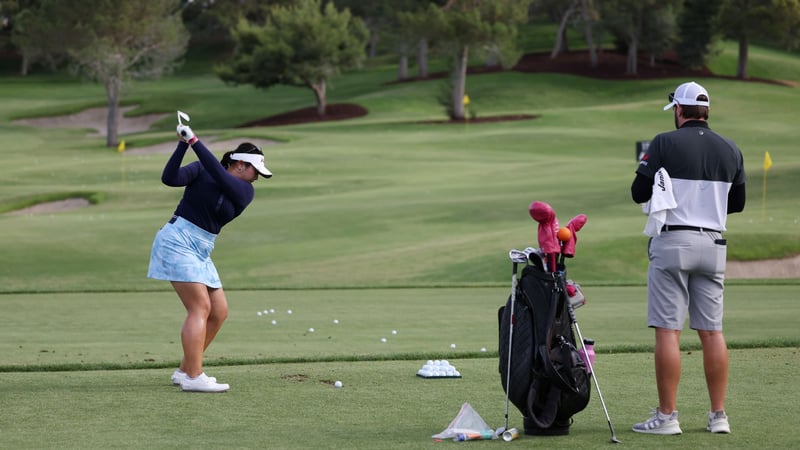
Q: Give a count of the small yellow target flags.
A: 3